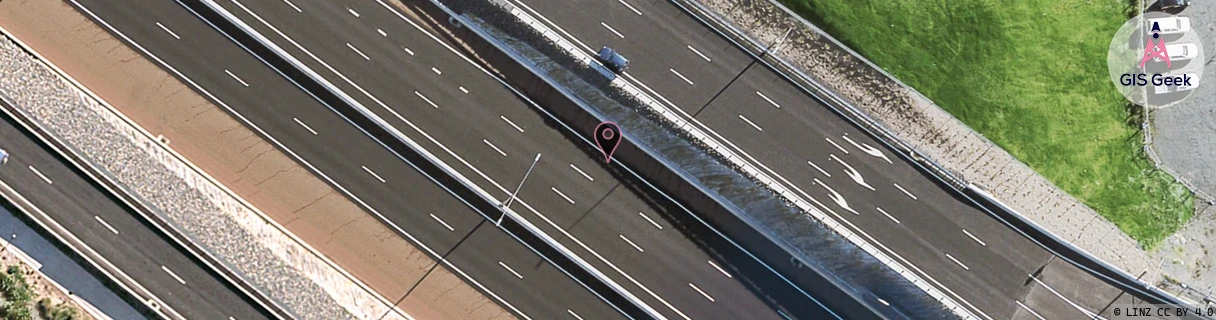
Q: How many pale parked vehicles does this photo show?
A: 3